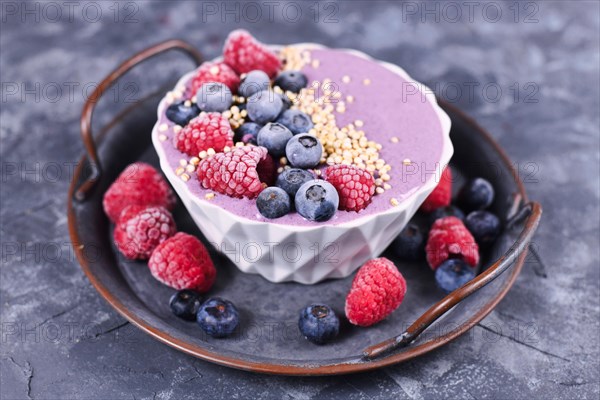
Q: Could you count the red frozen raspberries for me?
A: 11